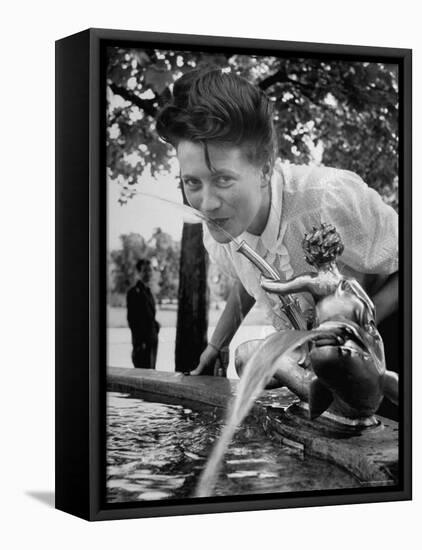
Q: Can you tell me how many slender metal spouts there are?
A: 1